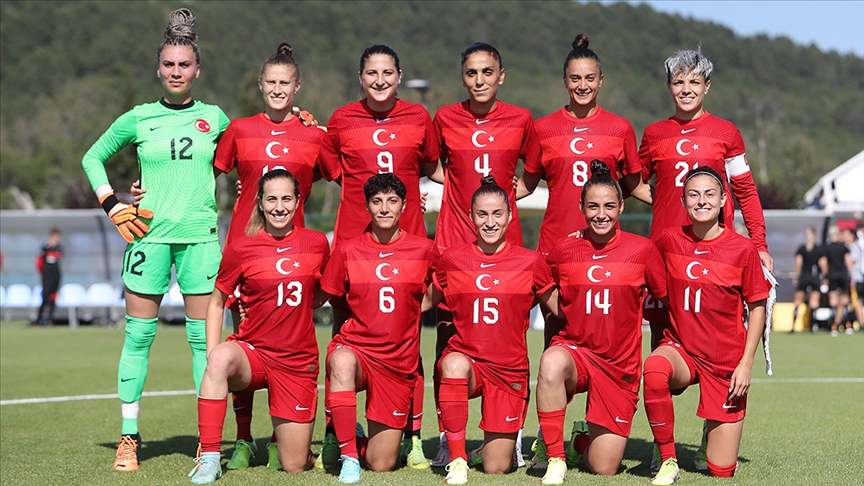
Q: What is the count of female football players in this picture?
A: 11